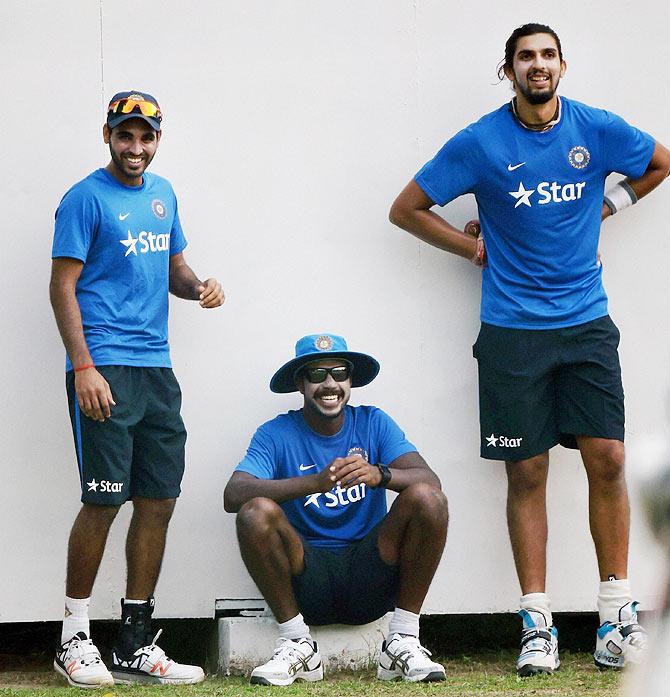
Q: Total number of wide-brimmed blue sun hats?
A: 1